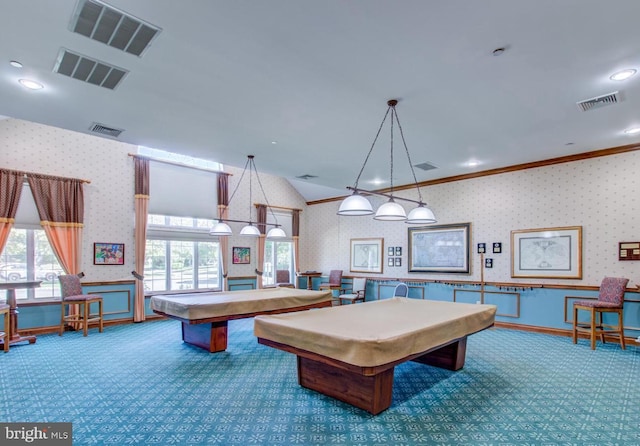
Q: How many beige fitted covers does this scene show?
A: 2